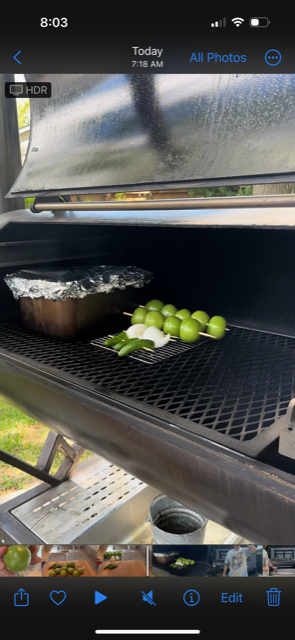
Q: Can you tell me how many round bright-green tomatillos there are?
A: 9